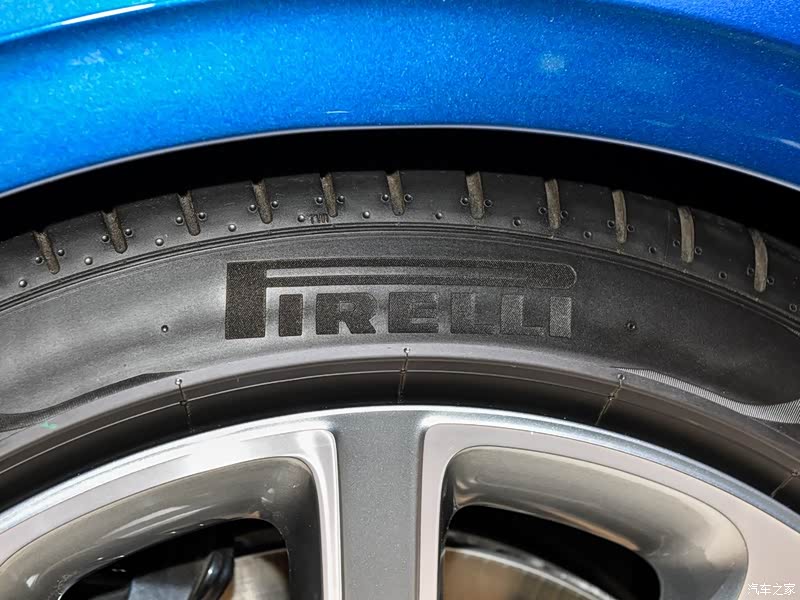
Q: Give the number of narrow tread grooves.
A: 11